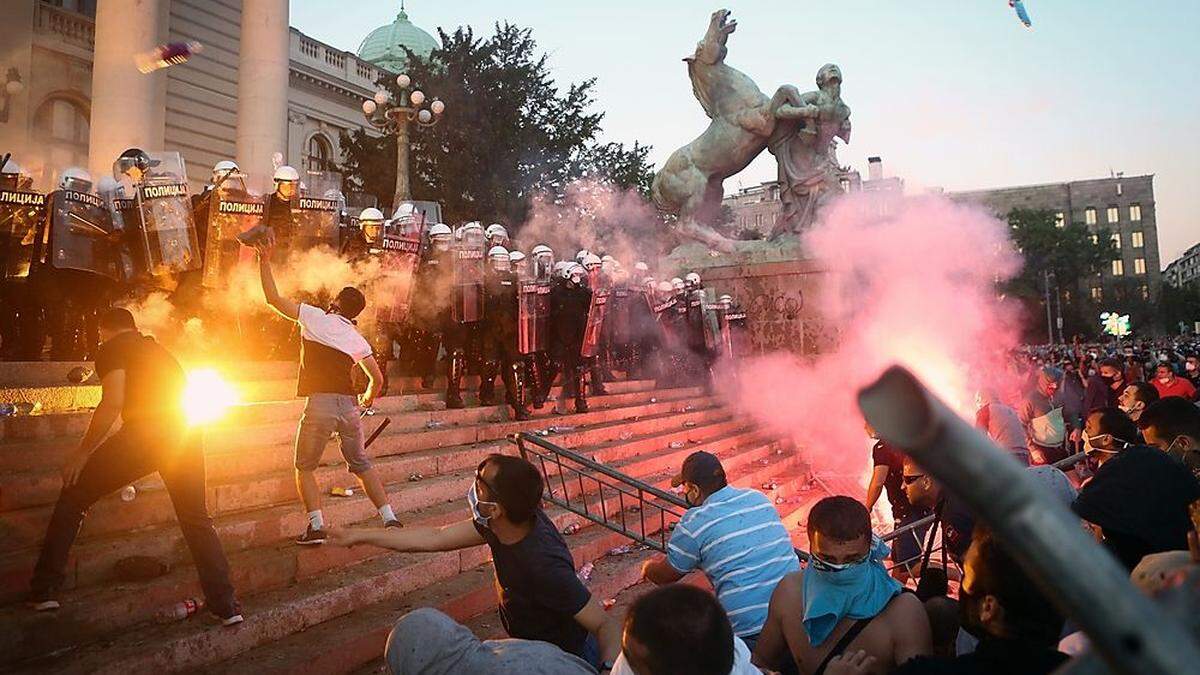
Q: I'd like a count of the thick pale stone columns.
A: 2